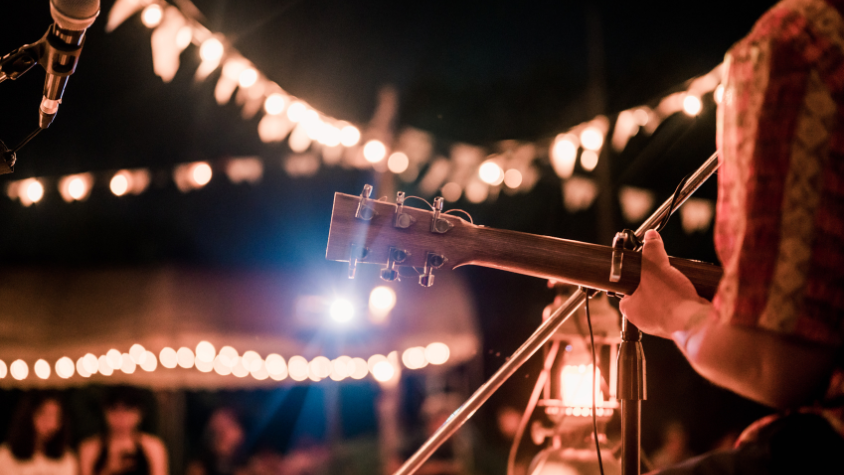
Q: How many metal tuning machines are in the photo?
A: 6